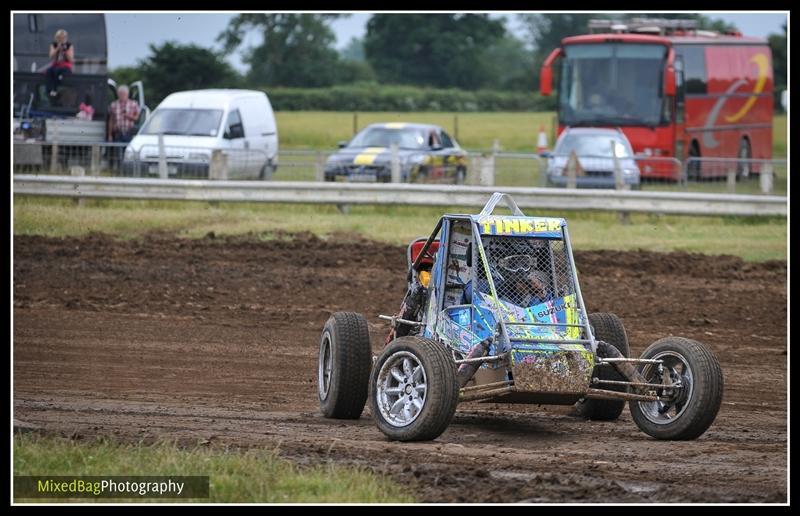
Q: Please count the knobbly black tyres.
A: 4